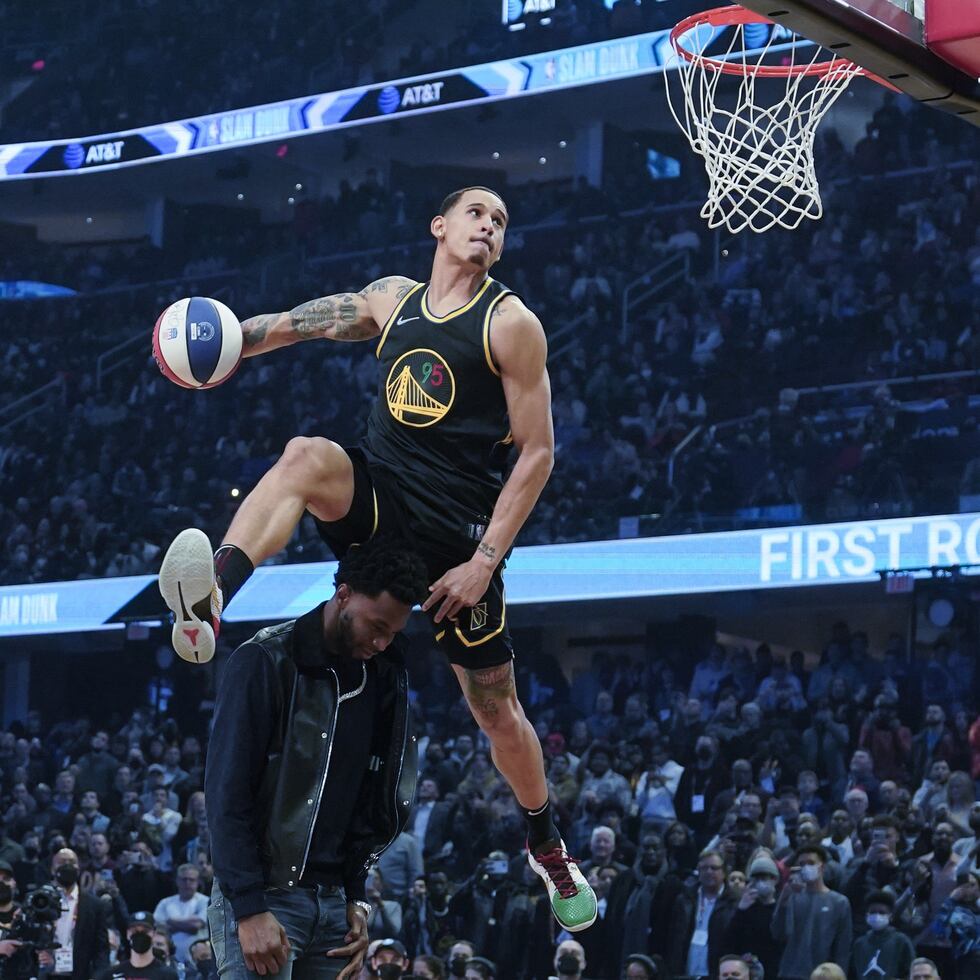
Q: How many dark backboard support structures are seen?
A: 1